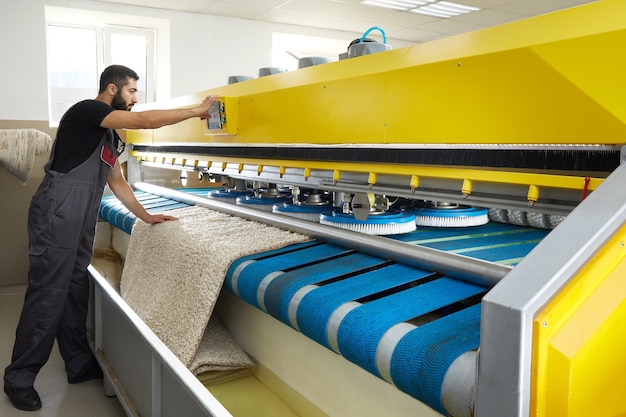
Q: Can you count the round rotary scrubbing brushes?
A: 5